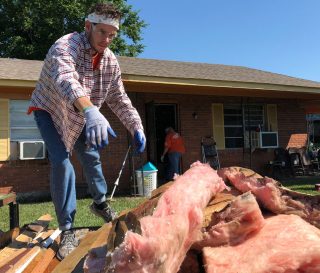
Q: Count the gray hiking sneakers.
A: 2